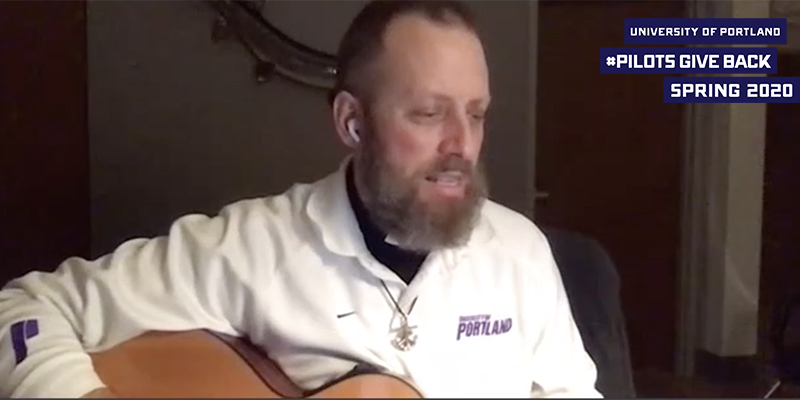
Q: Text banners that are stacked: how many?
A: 3